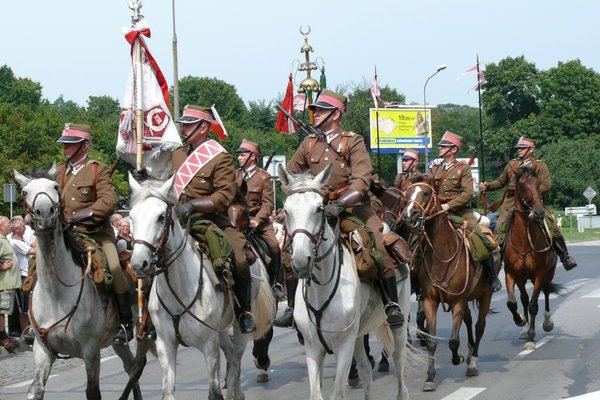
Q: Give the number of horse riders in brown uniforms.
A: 7